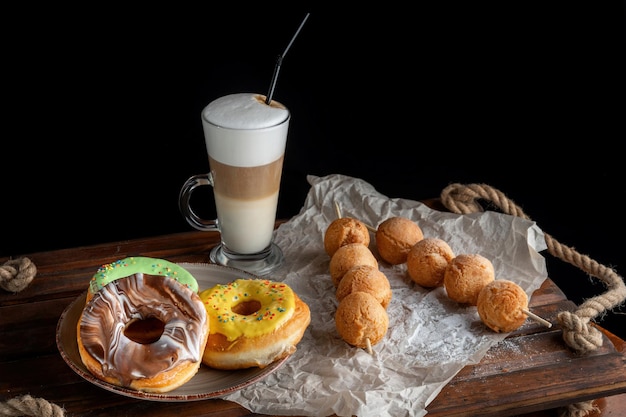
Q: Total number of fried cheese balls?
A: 8